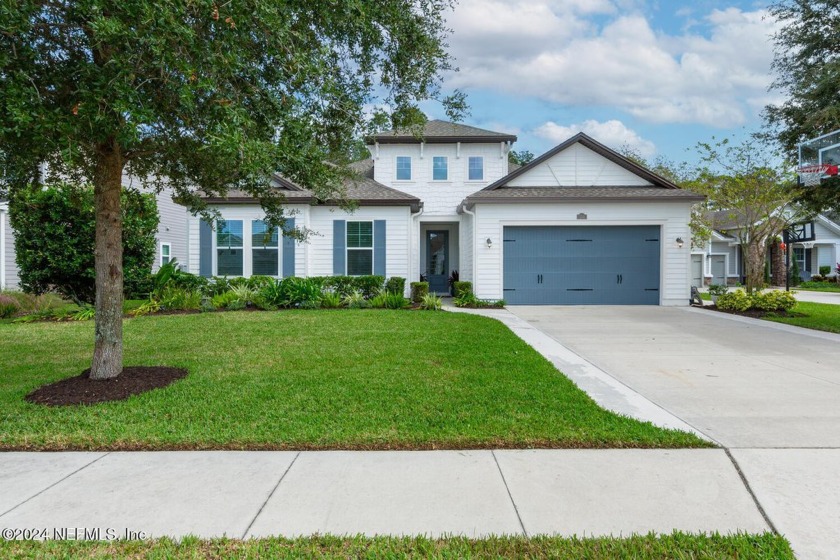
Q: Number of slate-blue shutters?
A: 4